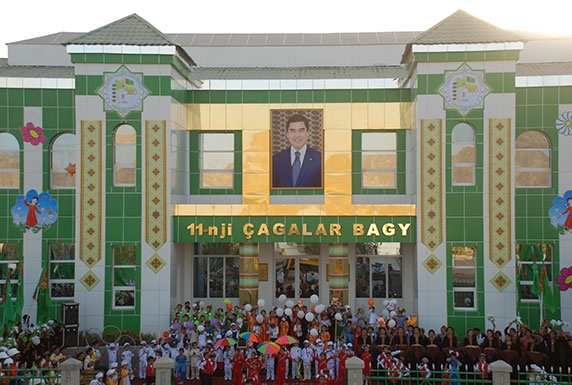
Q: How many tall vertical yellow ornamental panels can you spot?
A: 4